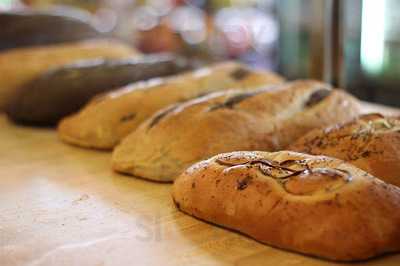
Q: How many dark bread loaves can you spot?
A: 2